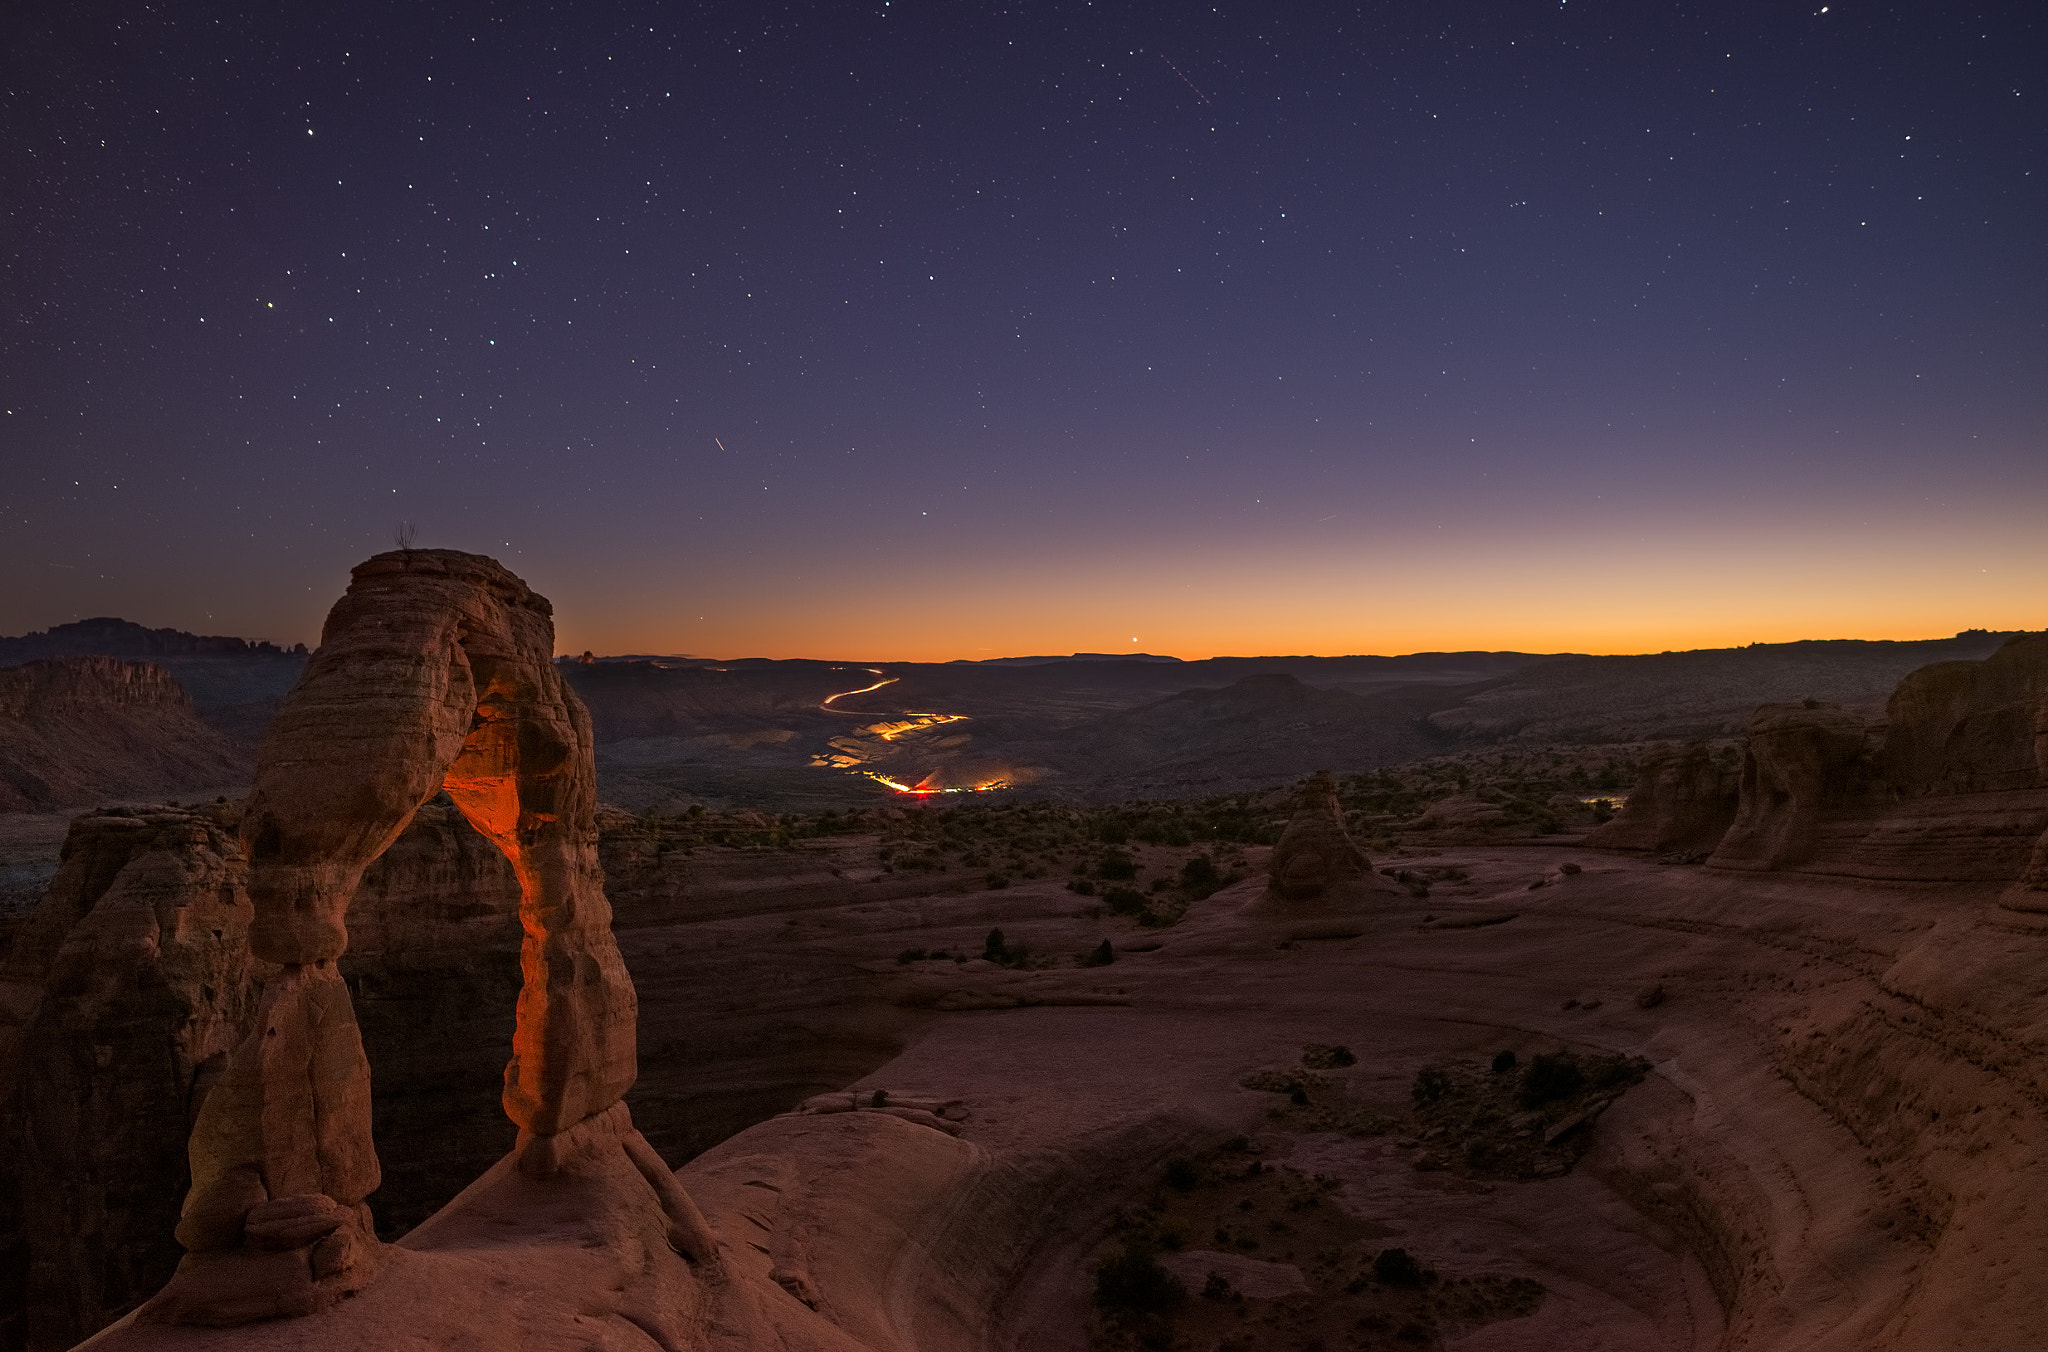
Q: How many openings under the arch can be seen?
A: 1